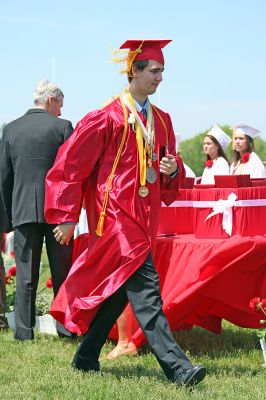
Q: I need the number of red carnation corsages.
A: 2